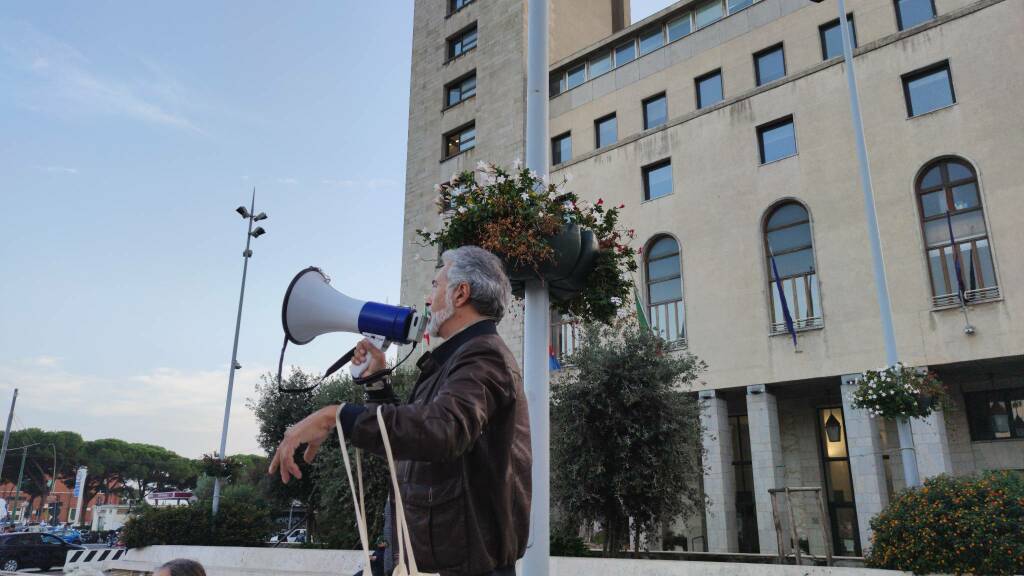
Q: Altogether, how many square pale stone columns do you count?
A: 4